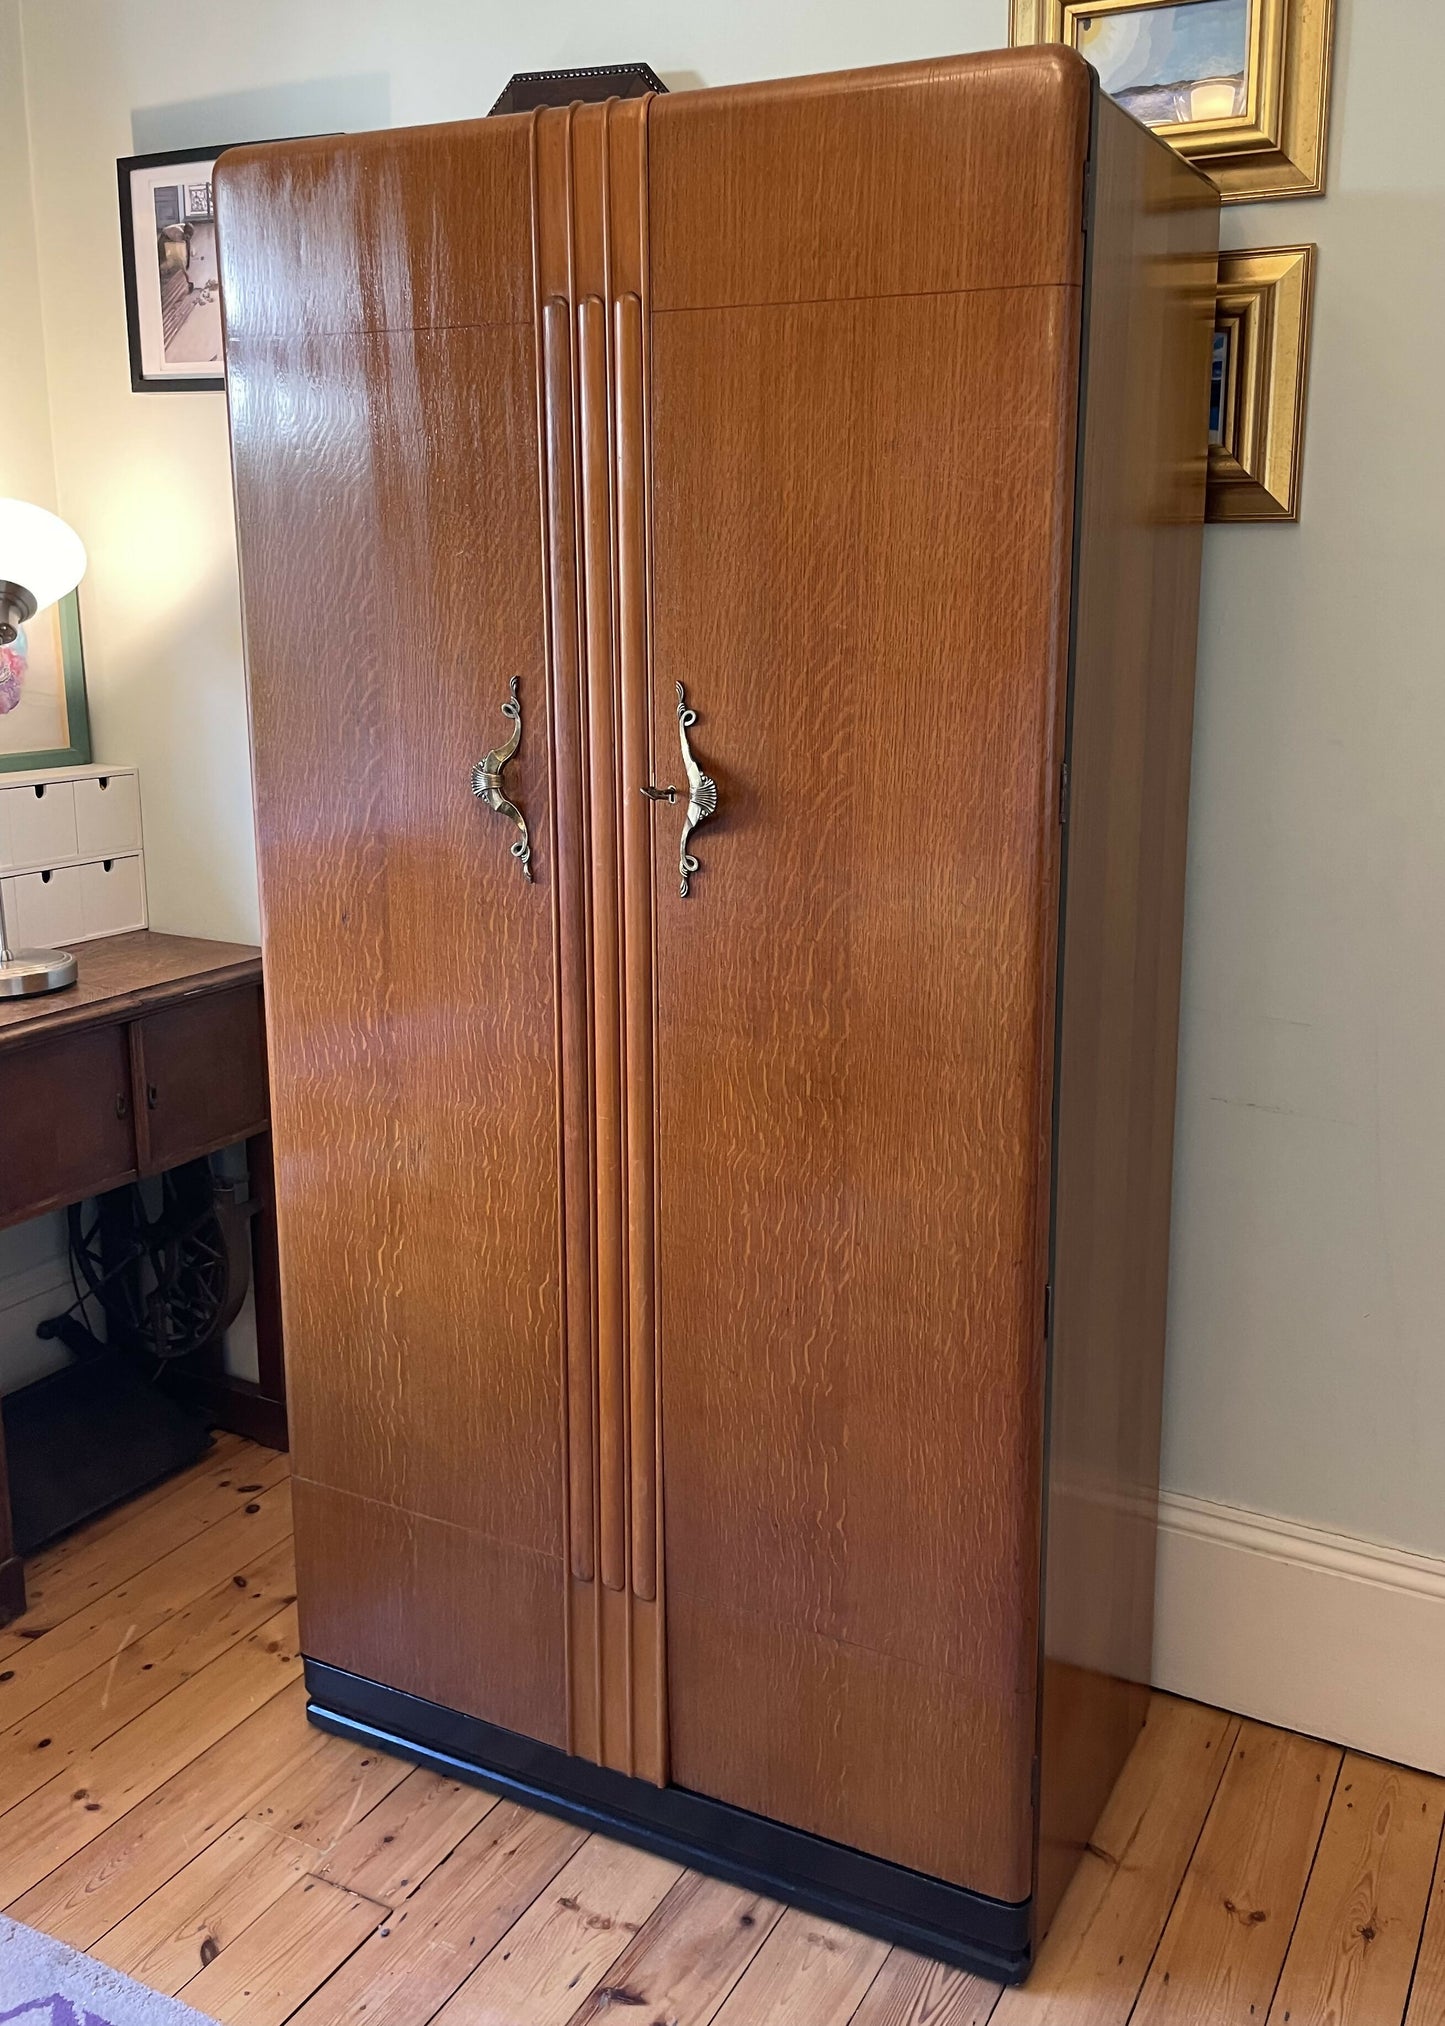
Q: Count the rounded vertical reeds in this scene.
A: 3